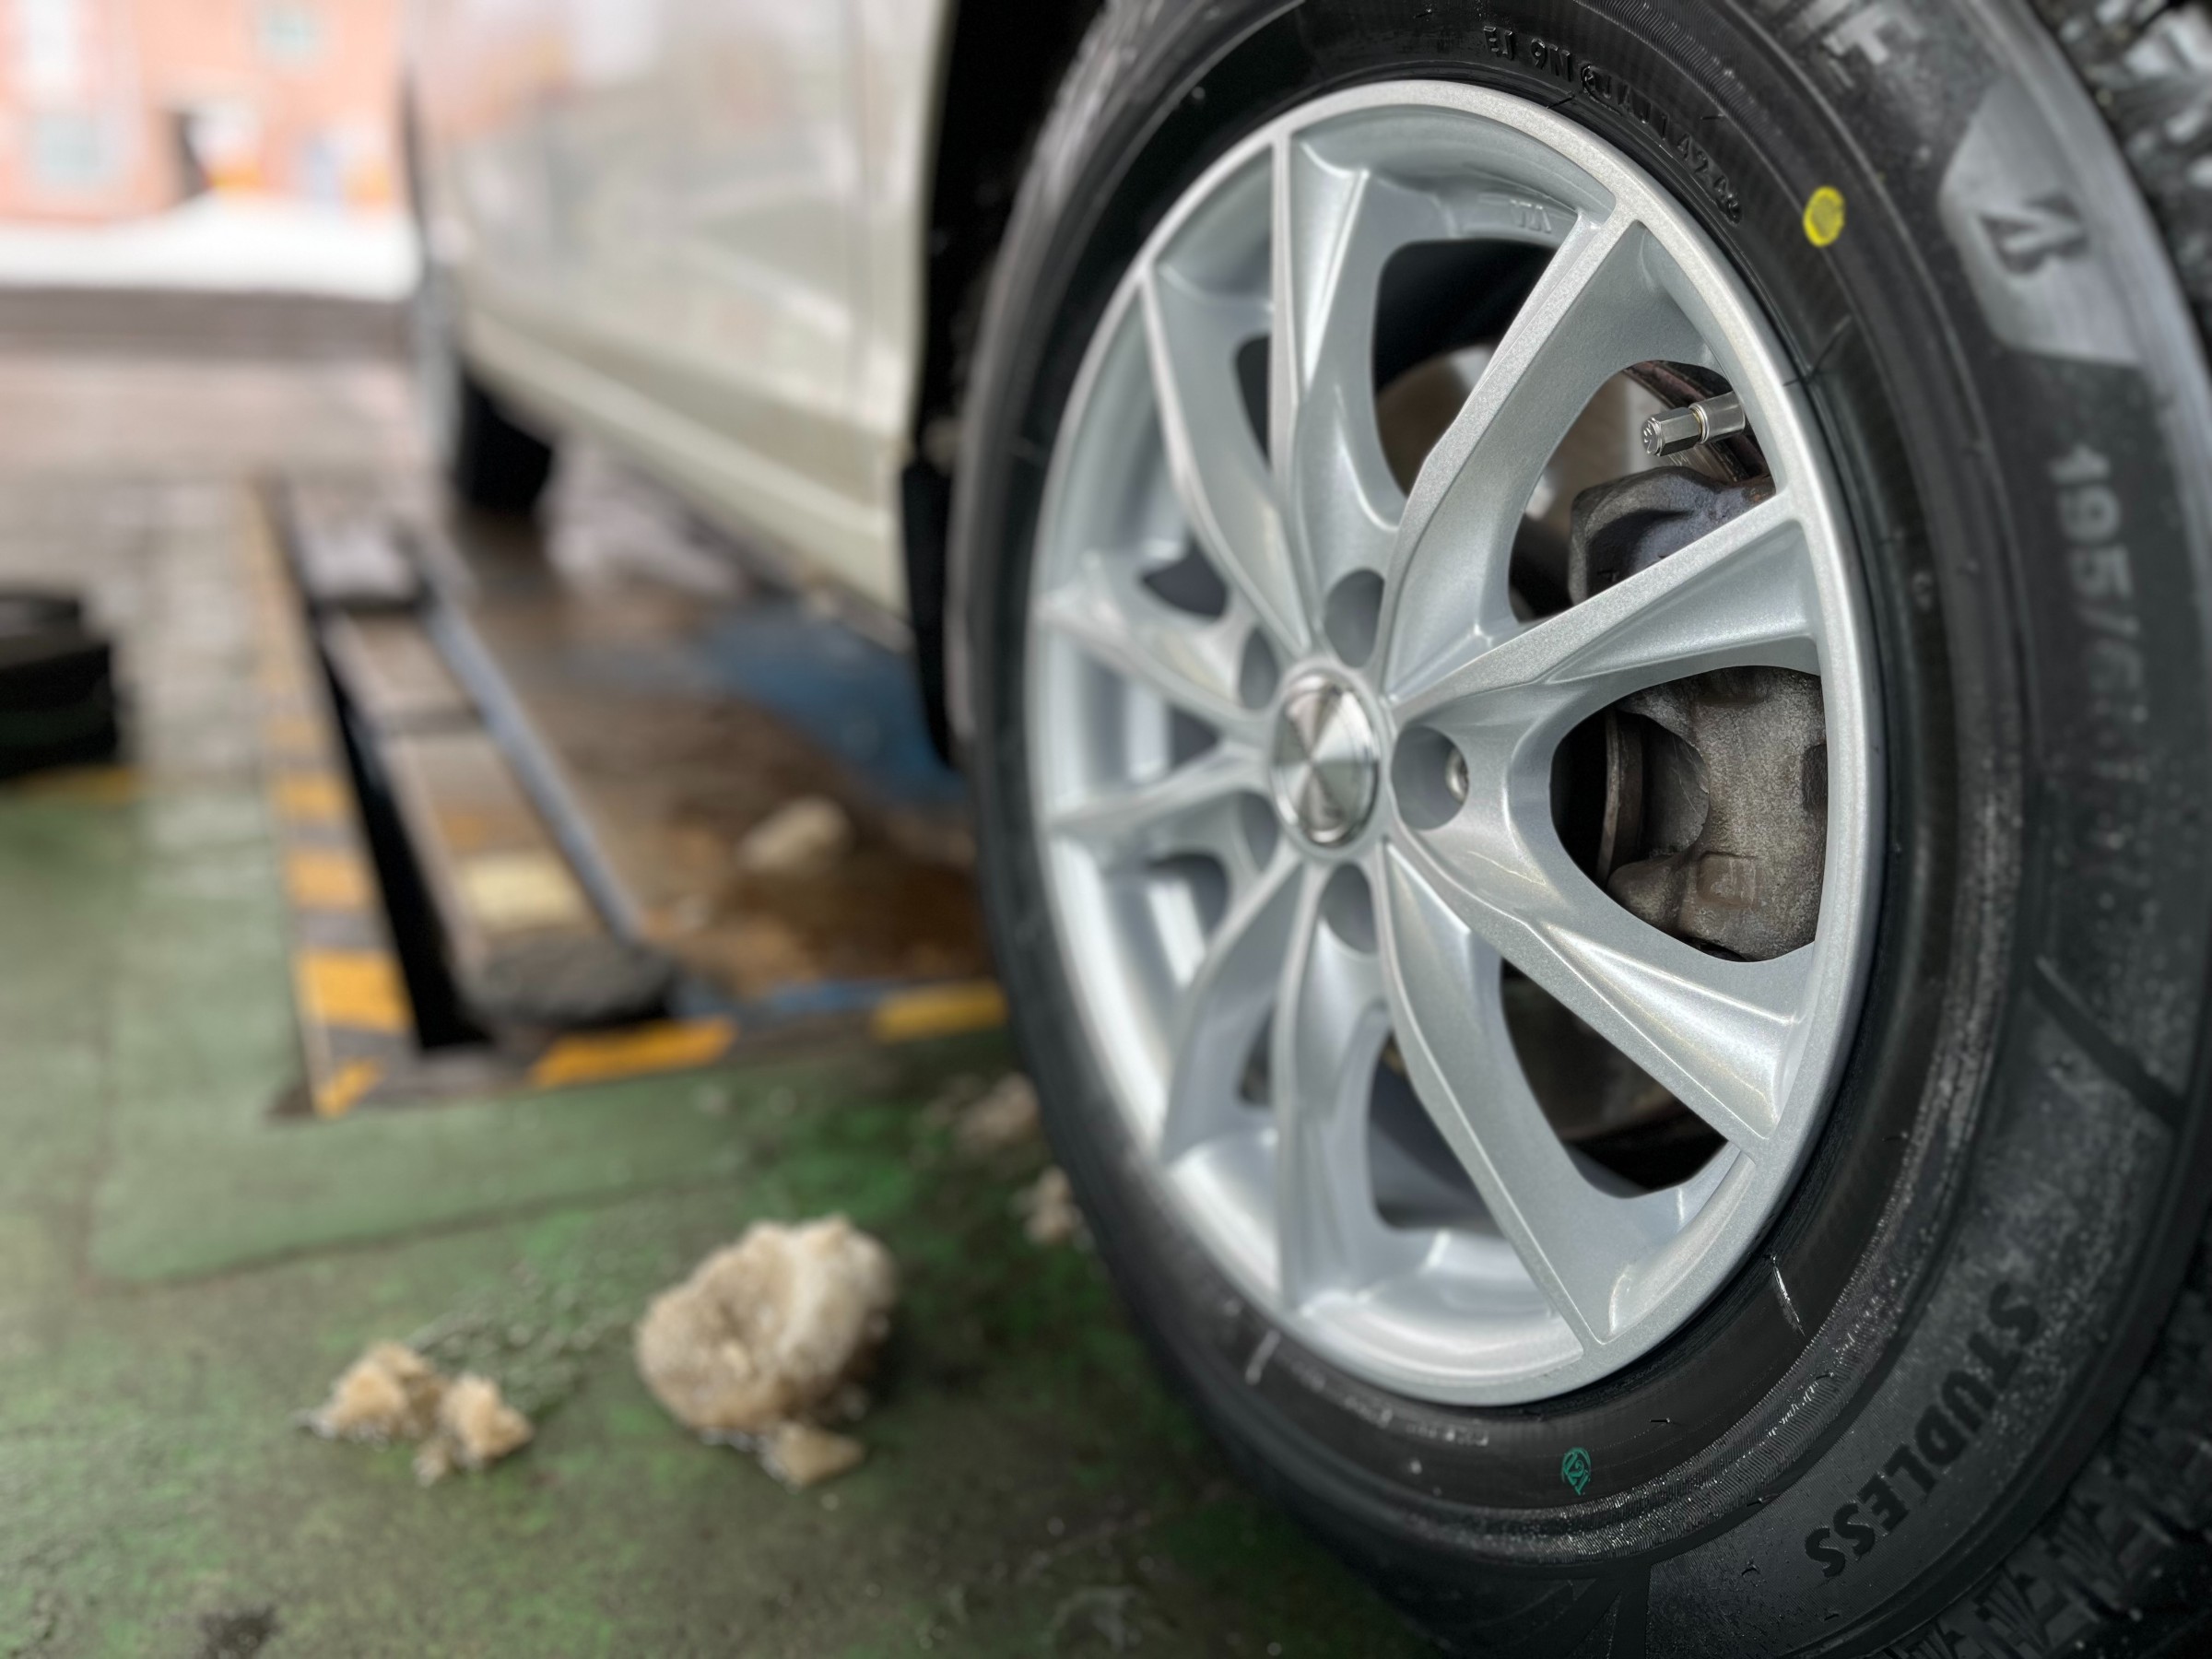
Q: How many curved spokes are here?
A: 10